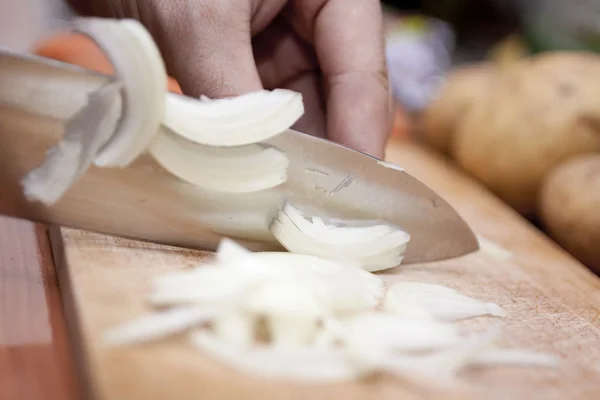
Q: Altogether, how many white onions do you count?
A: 1